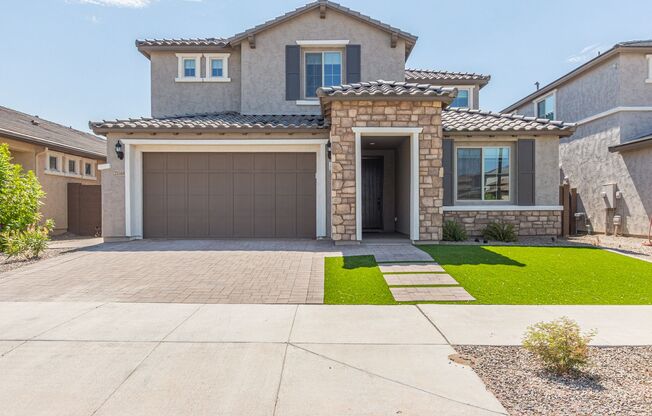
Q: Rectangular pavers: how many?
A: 3